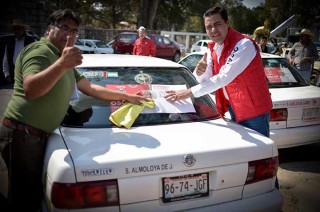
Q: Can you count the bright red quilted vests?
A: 1